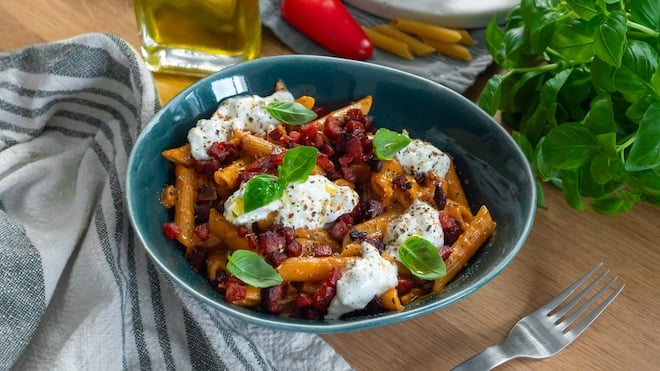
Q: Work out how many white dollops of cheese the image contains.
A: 5